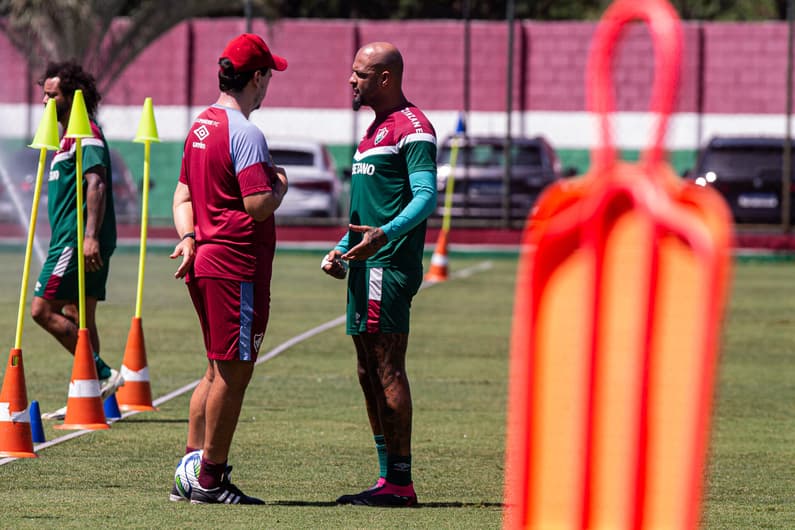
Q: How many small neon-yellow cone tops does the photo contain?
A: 3